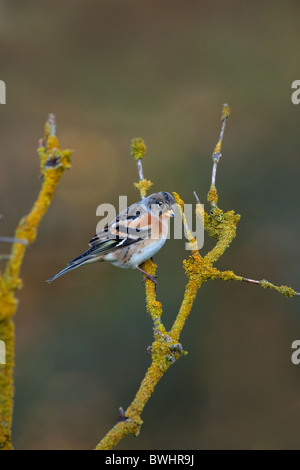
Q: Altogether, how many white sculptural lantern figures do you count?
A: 0